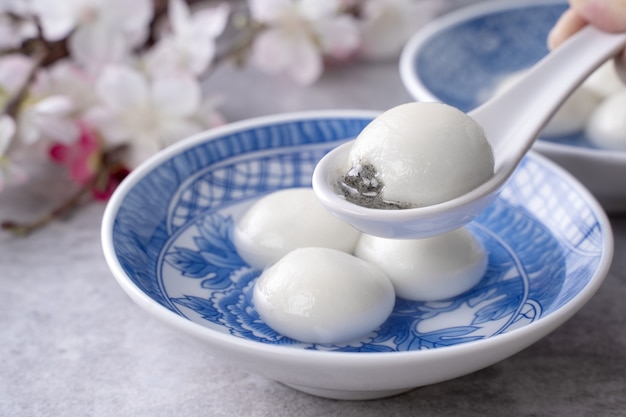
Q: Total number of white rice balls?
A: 7